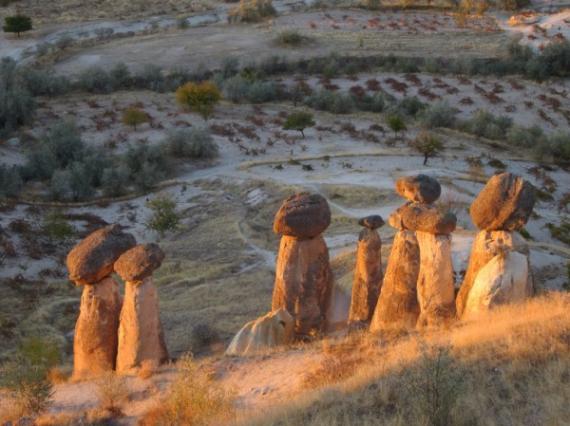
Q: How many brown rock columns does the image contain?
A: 7